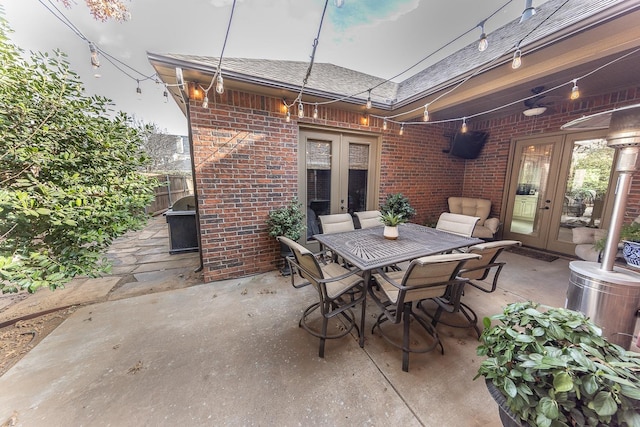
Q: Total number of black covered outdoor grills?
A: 1